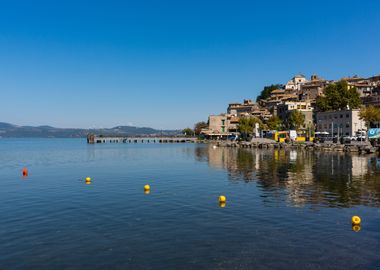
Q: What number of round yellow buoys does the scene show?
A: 4